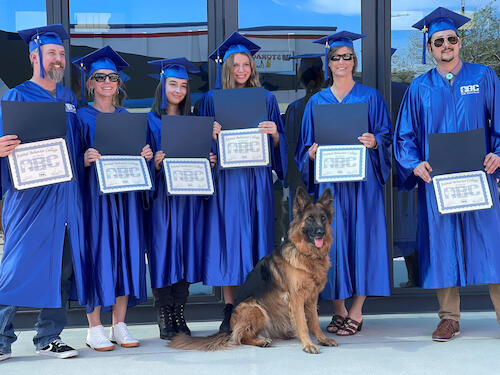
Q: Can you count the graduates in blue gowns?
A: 6